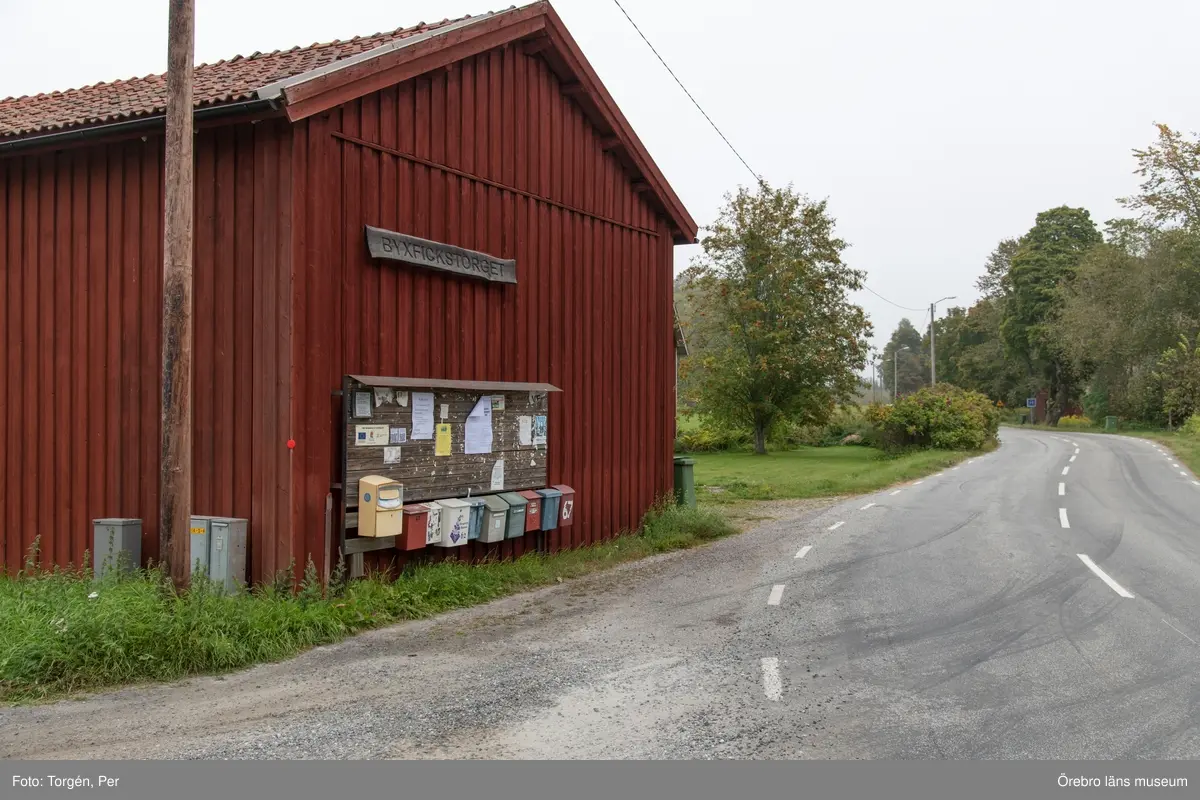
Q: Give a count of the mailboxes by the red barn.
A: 10